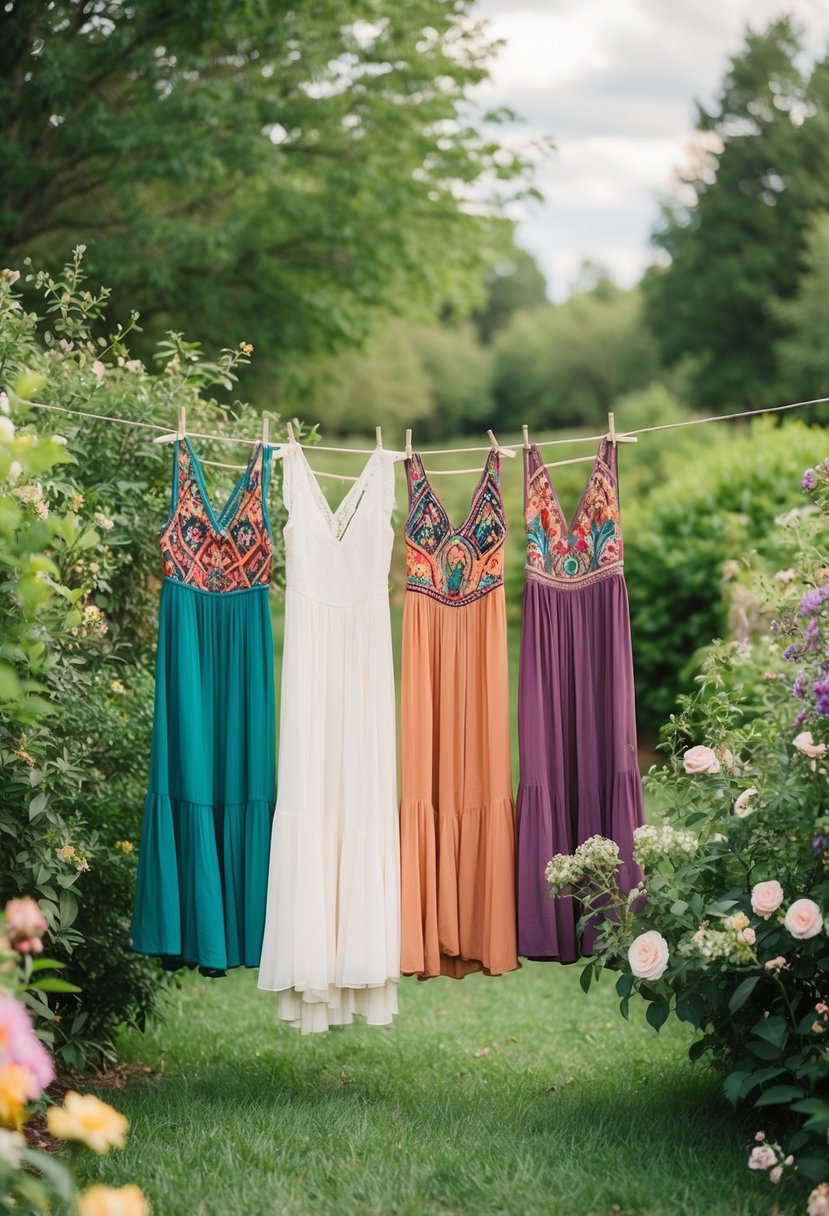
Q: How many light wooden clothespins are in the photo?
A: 8